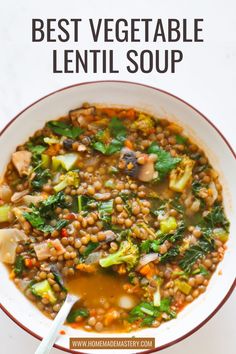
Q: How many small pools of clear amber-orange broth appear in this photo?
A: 1